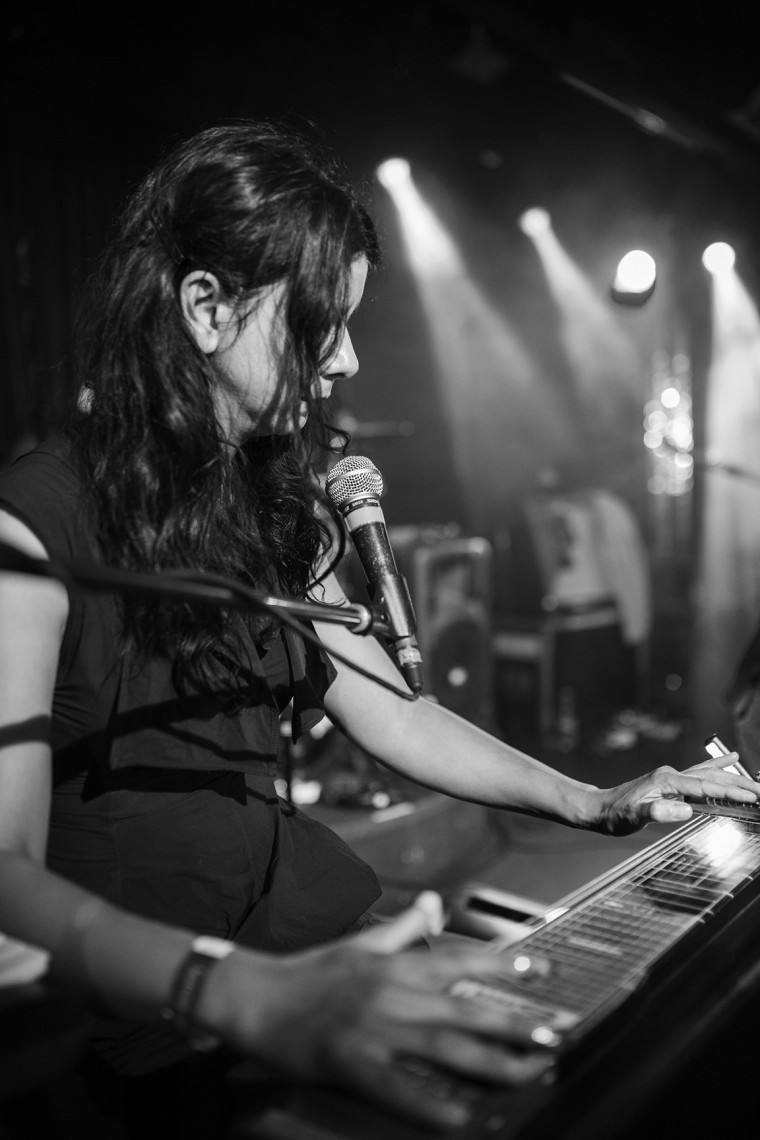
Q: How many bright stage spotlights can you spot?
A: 4